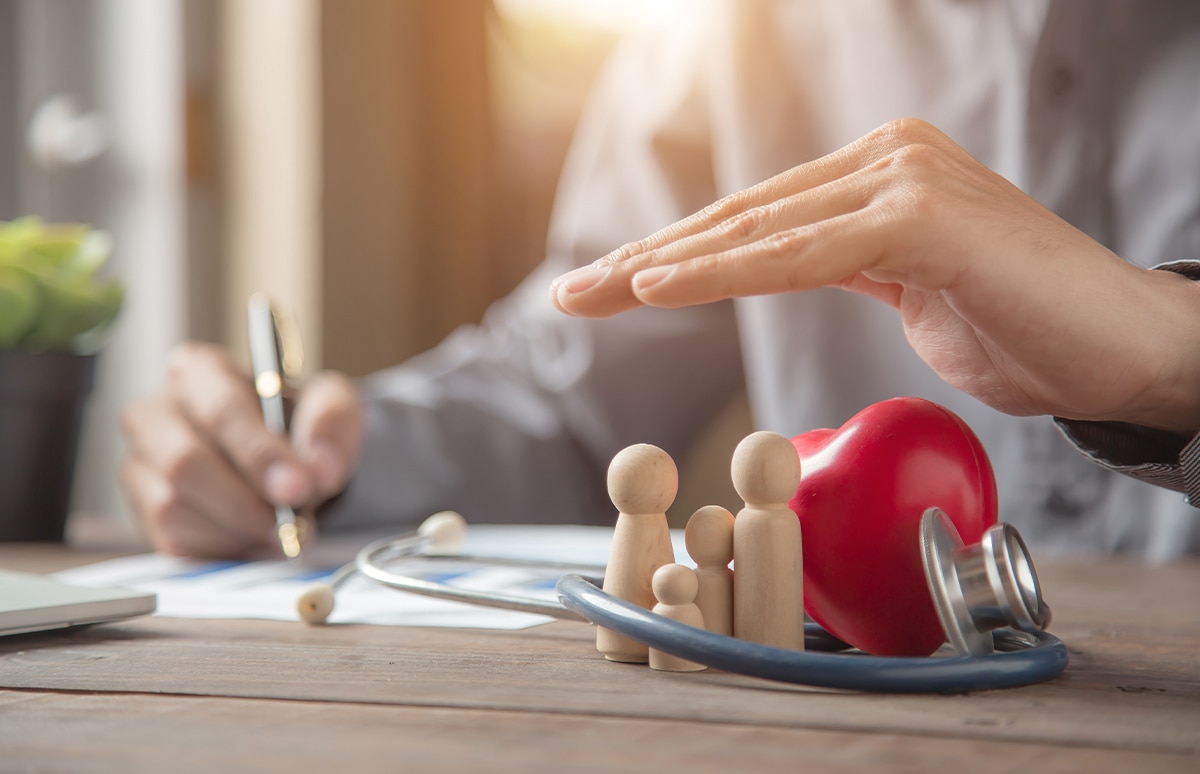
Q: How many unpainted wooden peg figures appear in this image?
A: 4